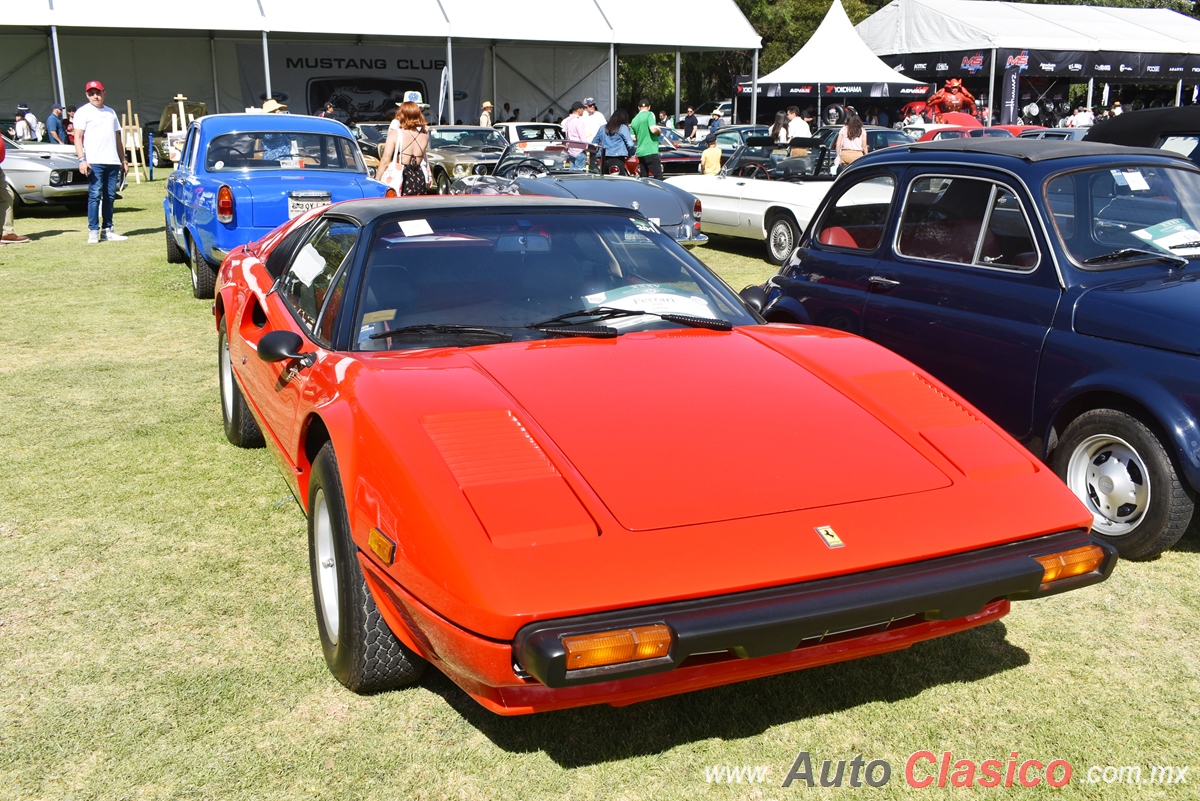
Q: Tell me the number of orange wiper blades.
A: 0